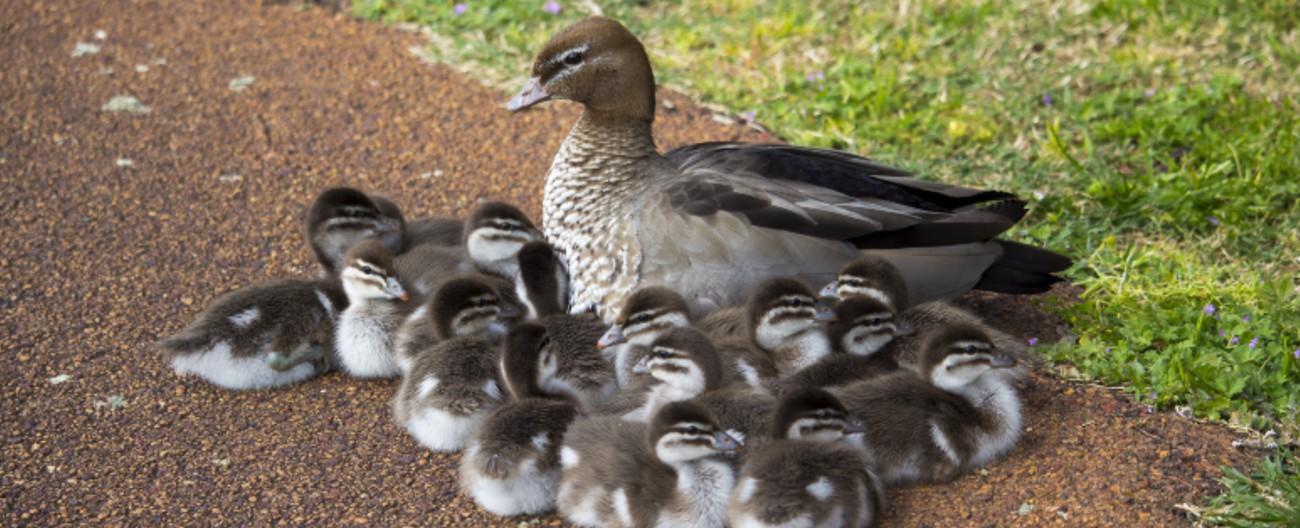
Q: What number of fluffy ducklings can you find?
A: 15